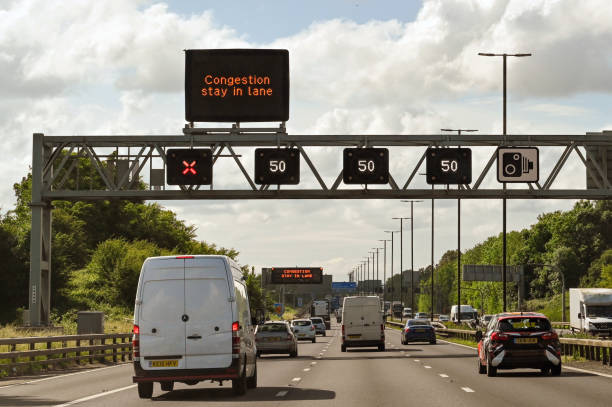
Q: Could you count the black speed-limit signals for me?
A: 3